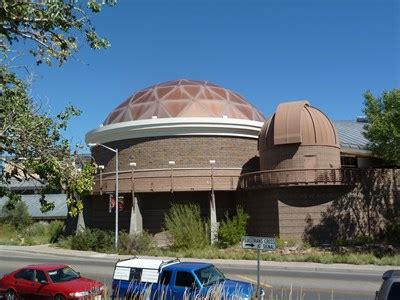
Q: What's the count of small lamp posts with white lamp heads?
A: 4